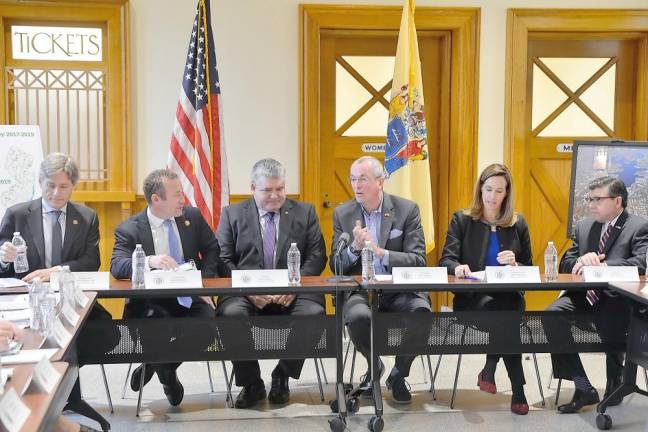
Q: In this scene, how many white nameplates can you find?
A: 11